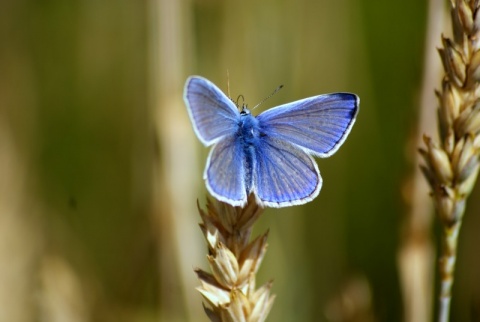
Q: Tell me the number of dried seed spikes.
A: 2